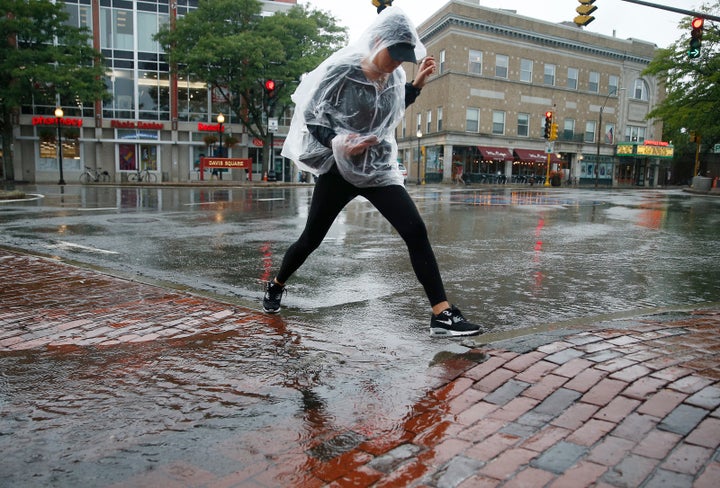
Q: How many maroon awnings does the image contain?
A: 2